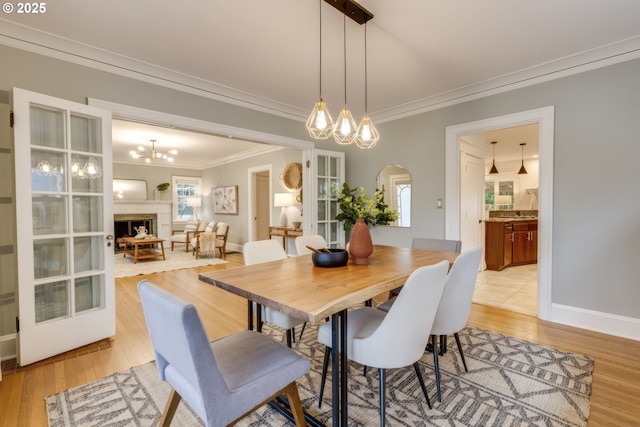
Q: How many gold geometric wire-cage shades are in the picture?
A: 3